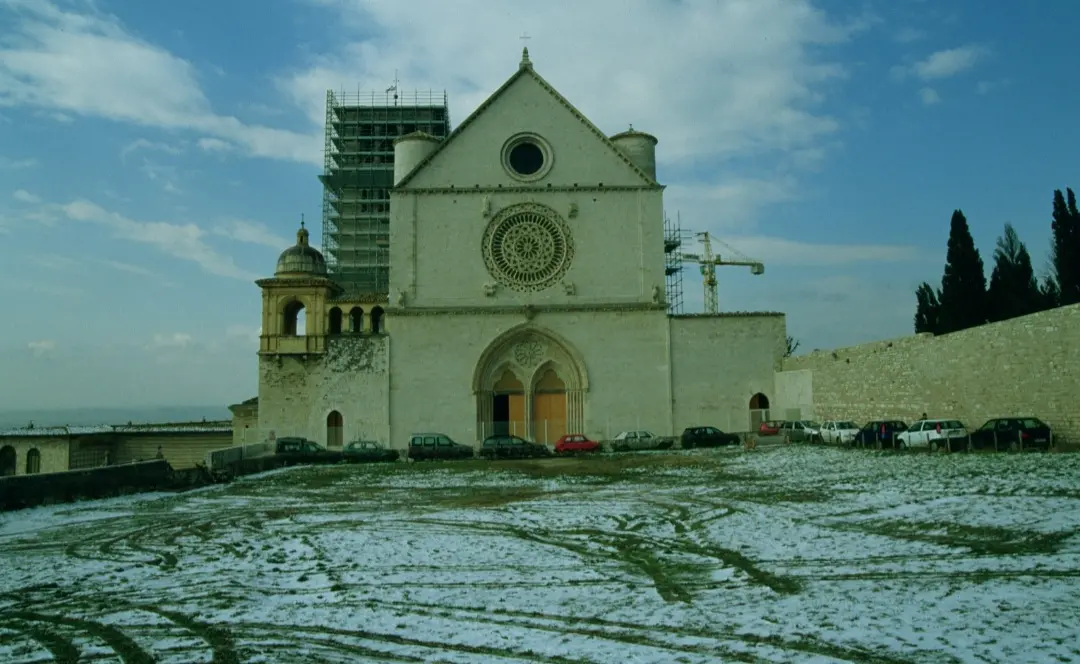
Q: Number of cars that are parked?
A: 13